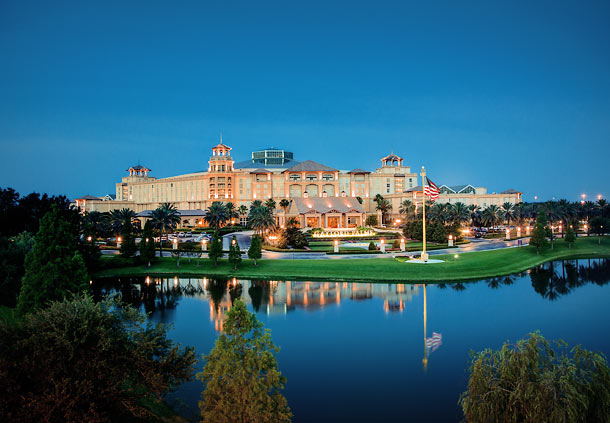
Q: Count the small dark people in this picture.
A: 0